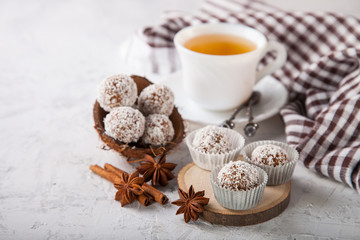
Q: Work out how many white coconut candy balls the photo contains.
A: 7